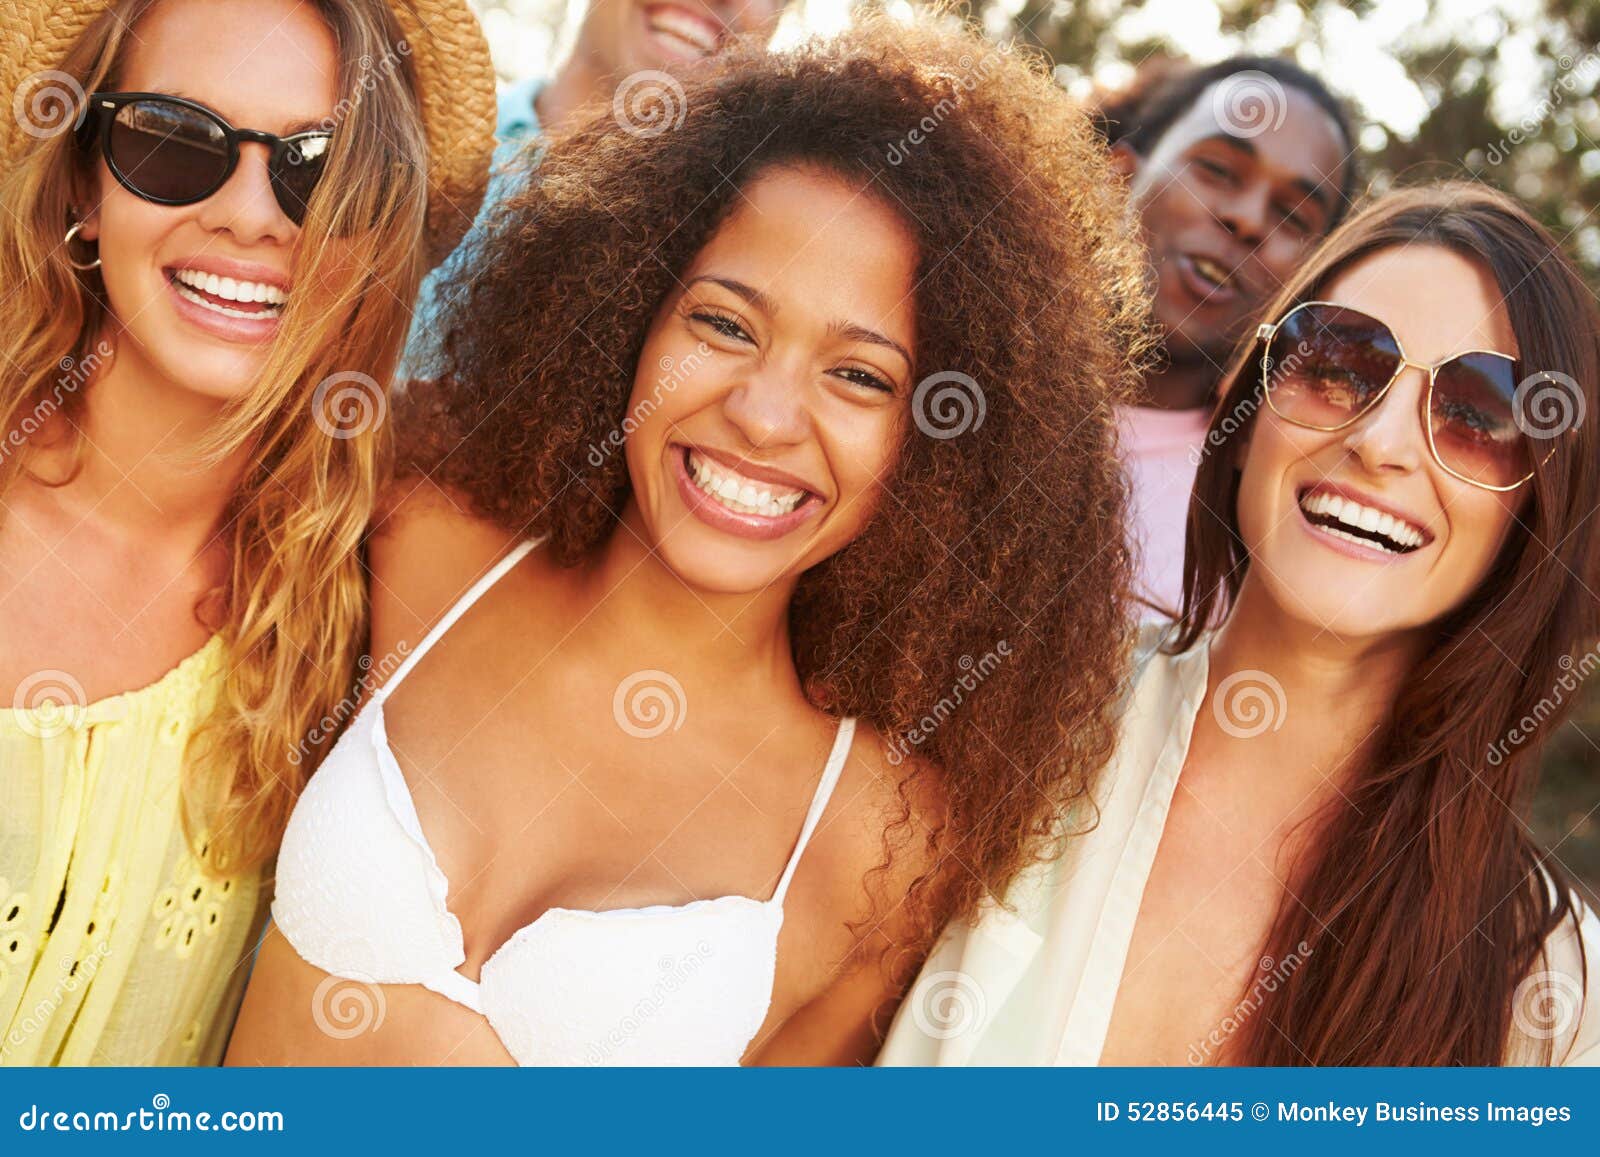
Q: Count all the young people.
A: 5